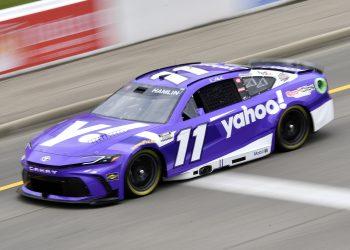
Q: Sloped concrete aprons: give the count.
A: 1